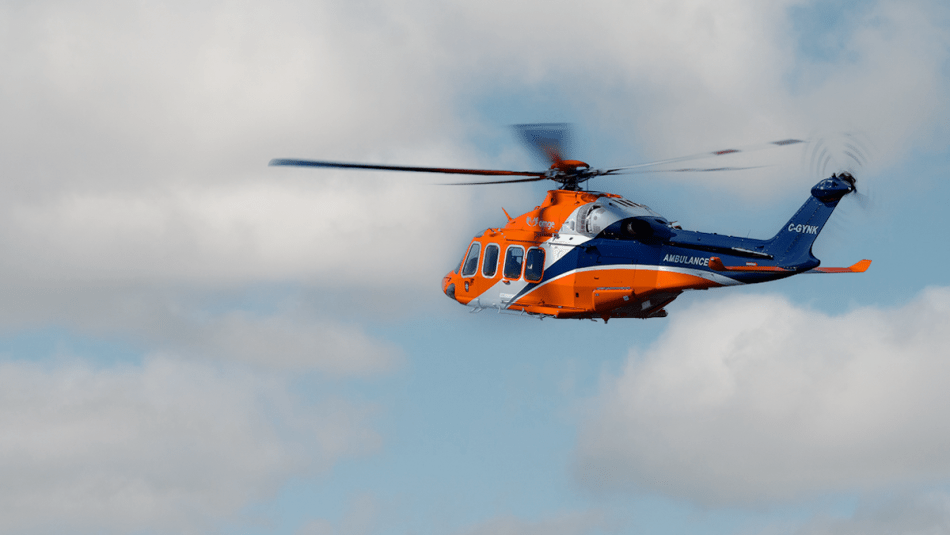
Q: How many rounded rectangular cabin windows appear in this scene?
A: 4